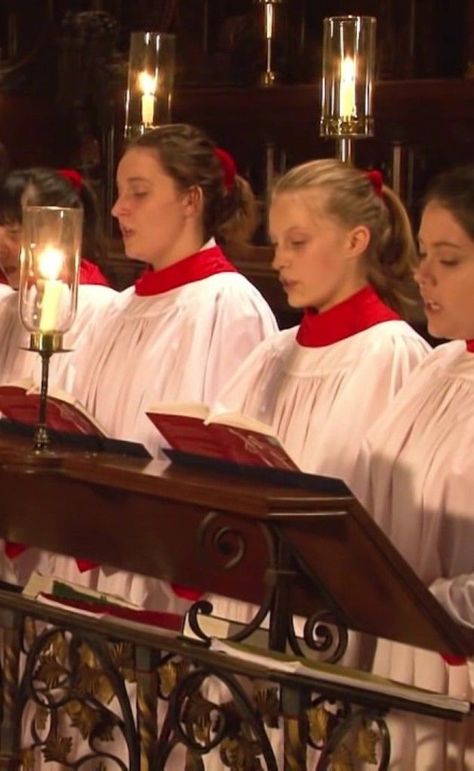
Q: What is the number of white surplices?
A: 4